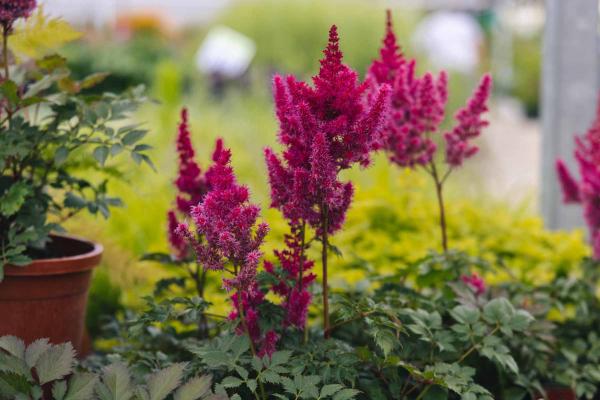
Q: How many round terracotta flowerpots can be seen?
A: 1